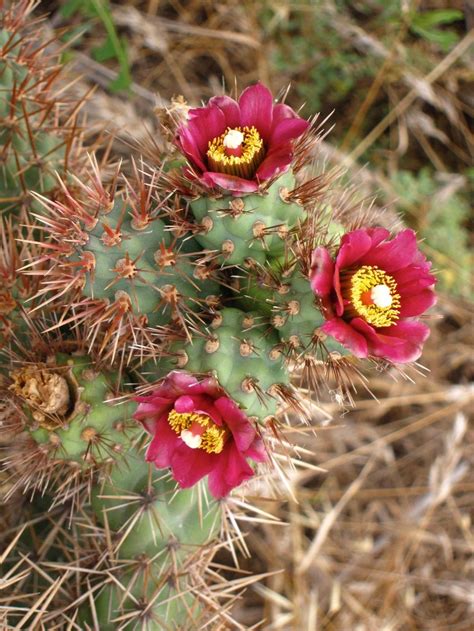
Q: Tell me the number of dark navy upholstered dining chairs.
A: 0